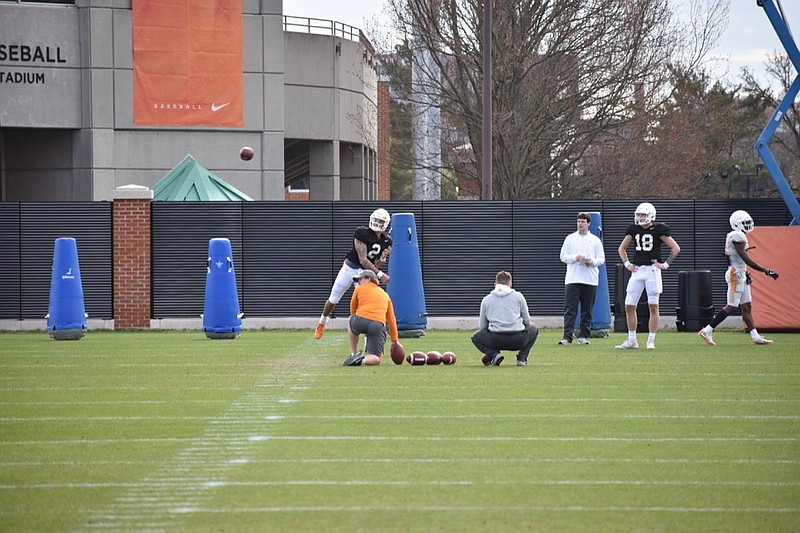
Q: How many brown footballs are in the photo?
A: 6